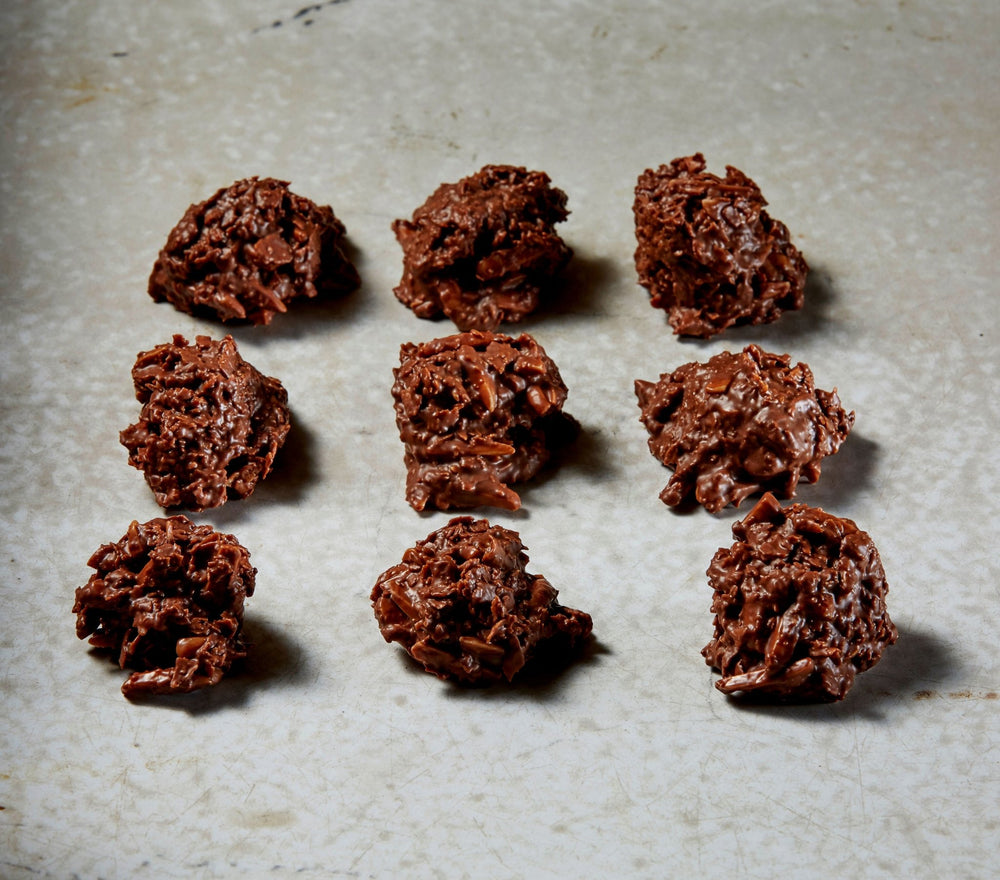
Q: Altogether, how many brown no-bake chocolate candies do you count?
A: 9